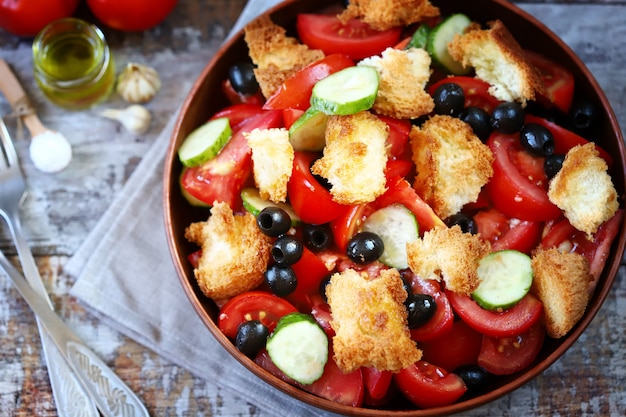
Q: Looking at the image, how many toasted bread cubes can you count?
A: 12